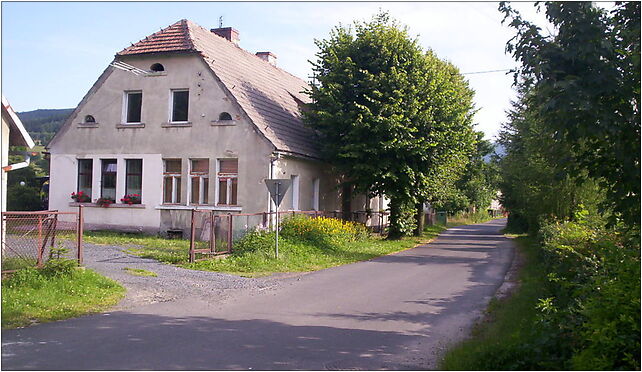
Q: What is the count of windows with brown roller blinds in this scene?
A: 3